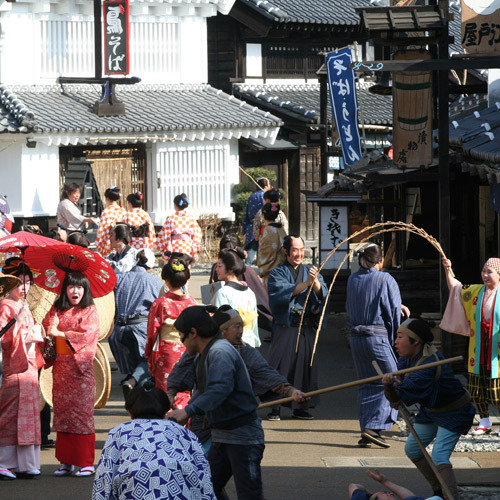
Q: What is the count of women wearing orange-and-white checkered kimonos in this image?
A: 3